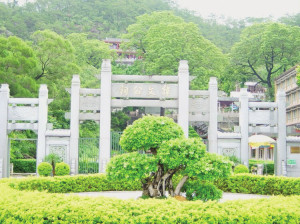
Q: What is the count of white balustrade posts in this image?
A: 8